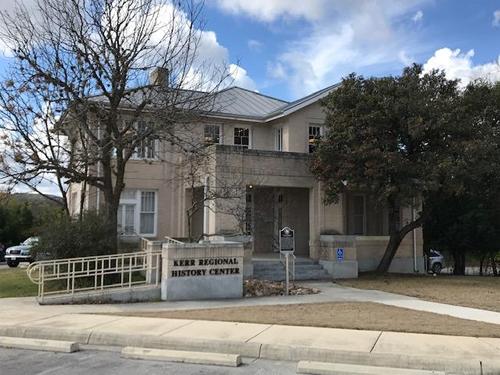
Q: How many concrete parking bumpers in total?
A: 3